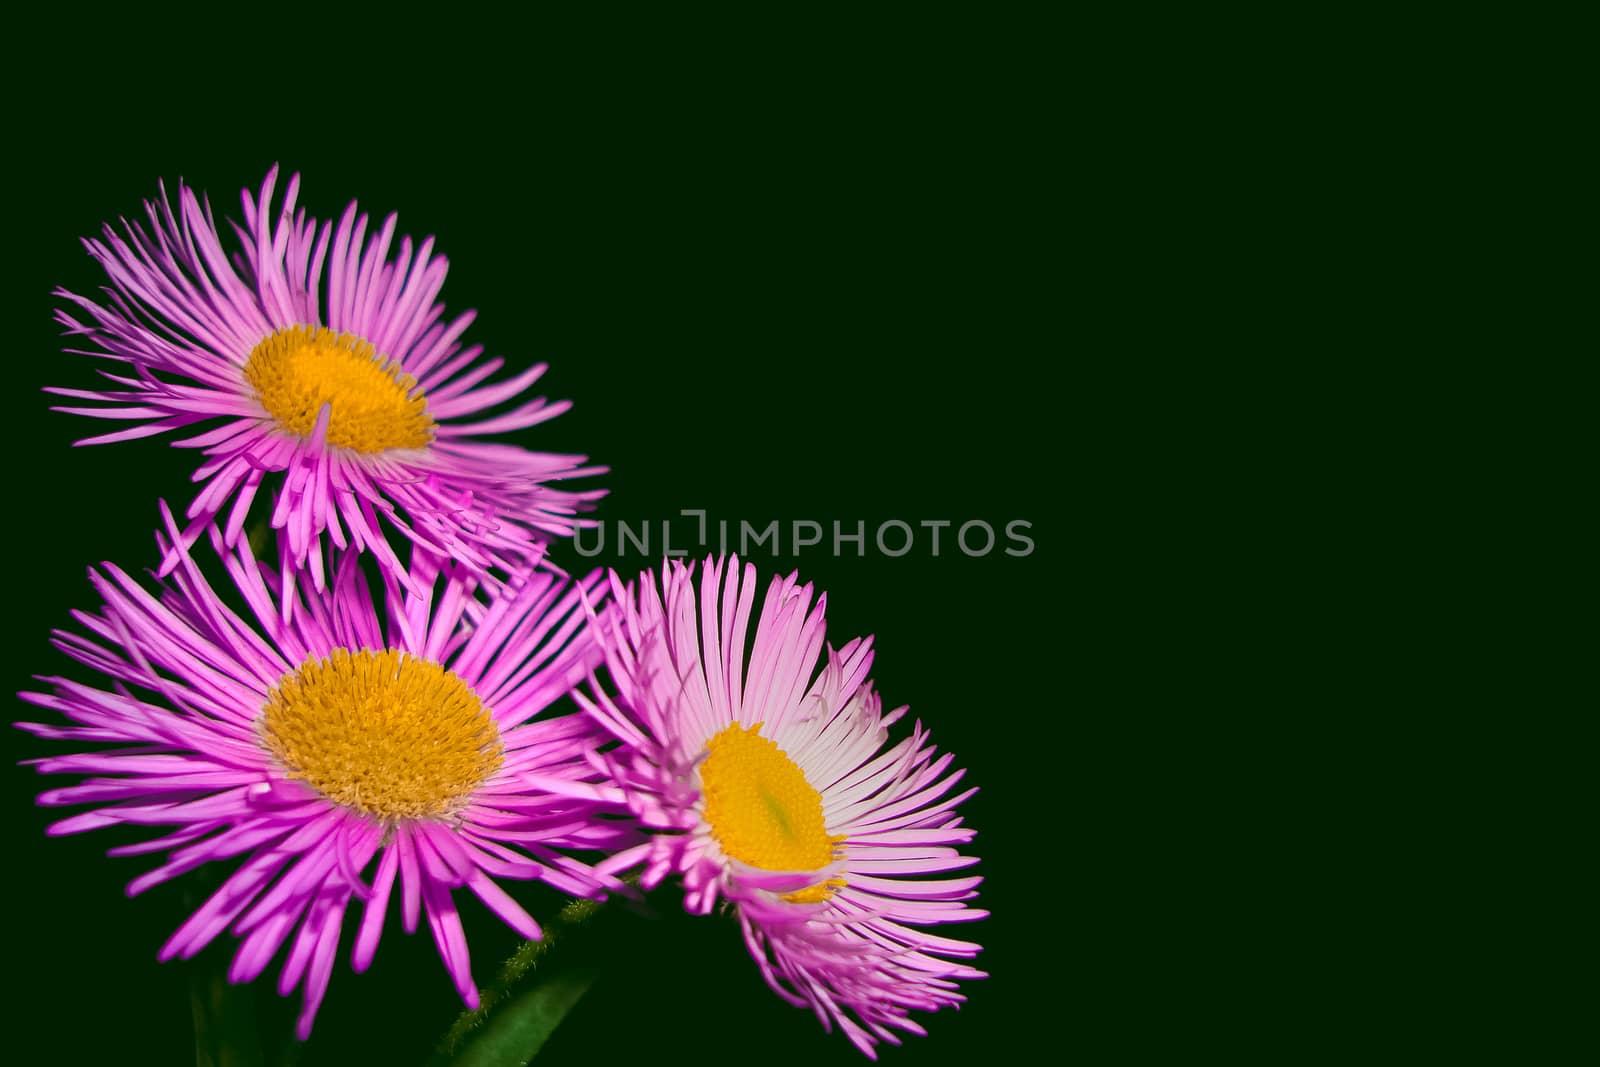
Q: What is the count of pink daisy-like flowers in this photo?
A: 3